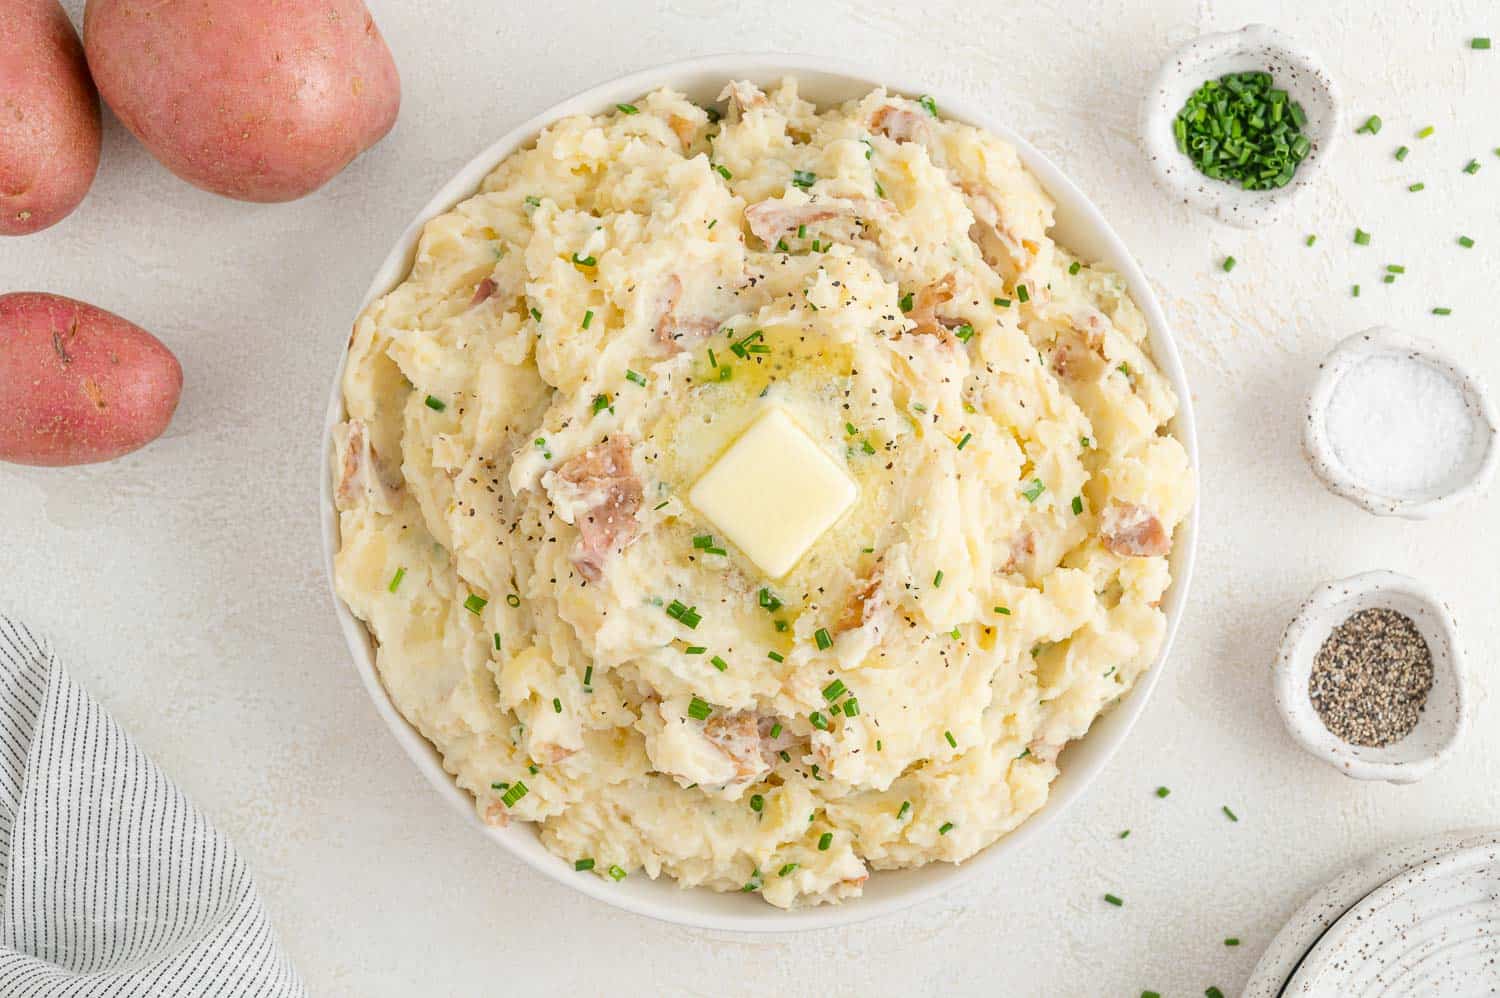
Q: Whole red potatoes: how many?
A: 3